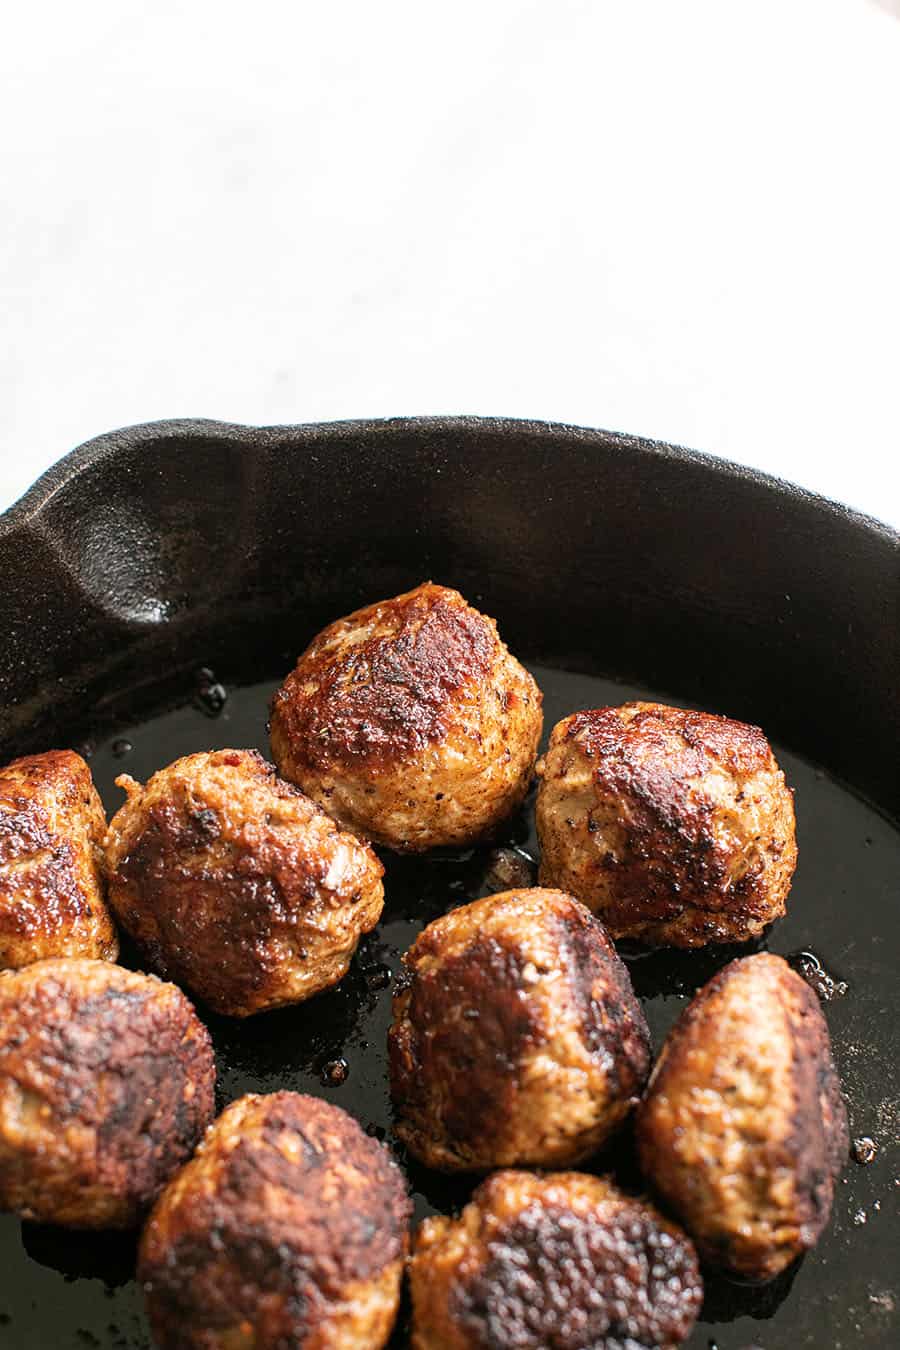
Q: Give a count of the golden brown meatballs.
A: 9